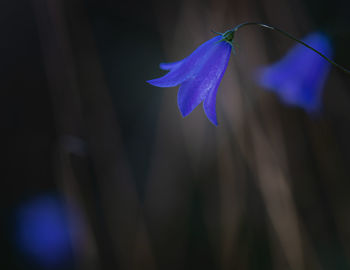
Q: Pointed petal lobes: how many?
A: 4